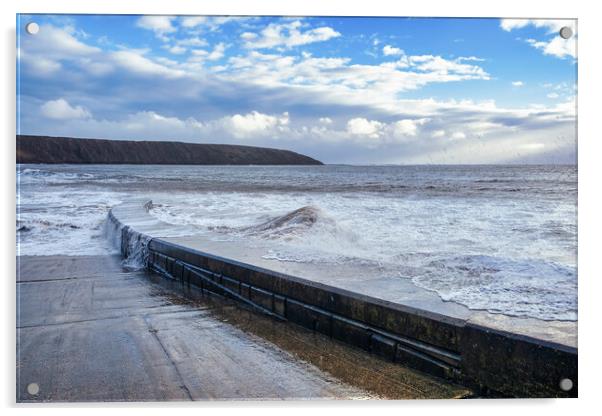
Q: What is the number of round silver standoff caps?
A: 4